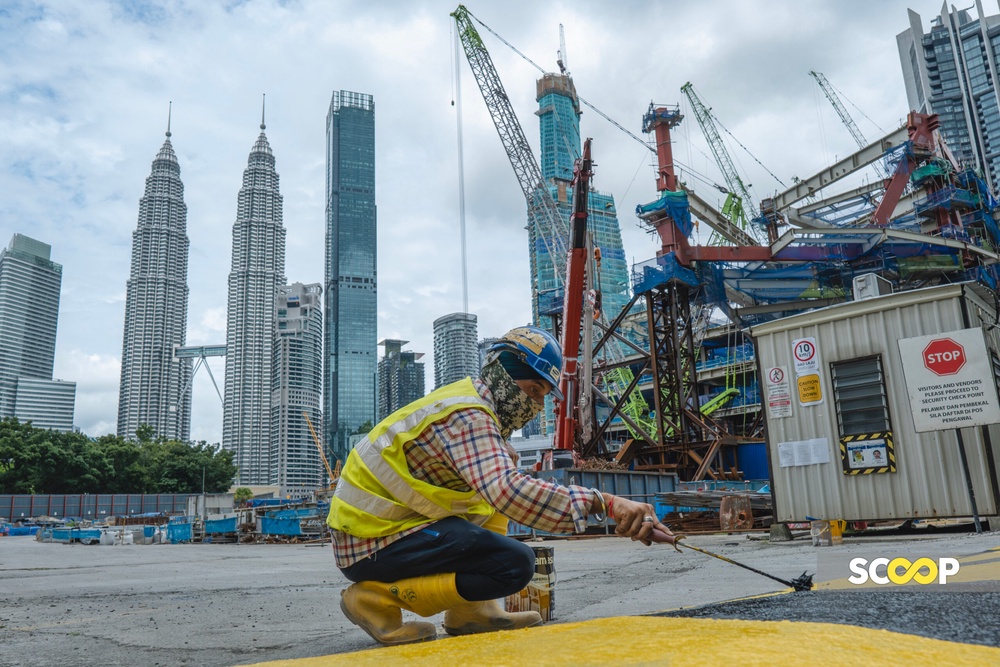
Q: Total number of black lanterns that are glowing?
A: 0